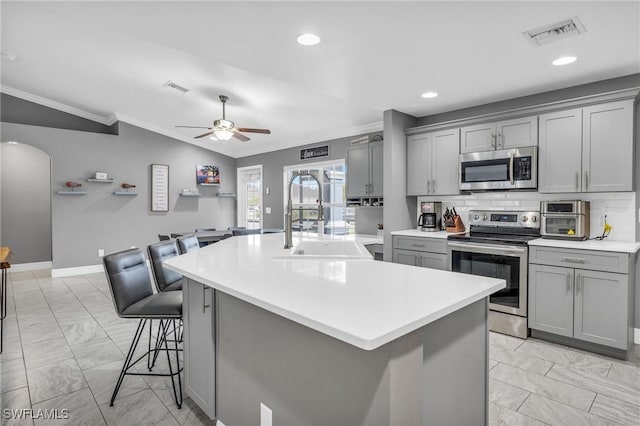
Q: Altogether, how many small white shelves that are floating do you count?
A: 6